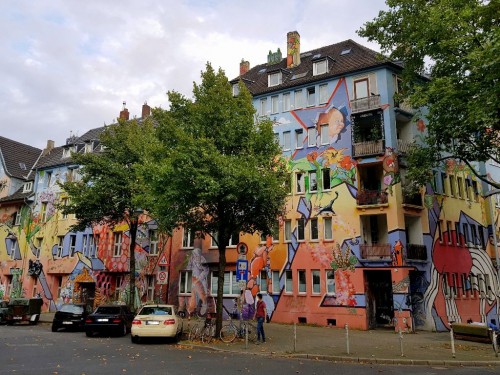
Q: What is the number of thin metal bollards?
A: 6